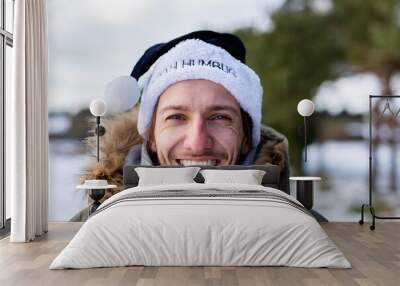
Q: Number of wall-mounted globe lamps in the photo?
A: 2